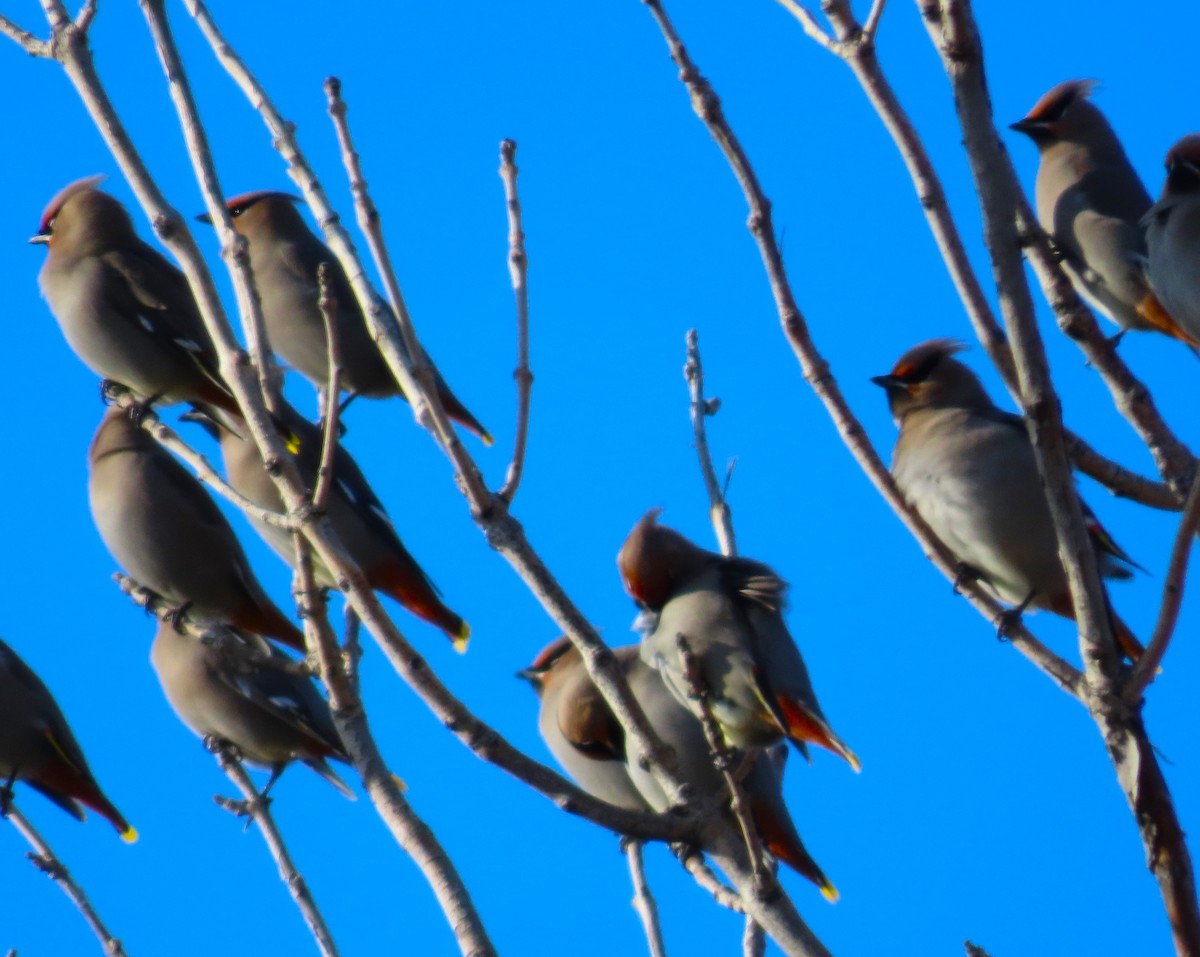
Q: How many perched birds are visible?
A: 12